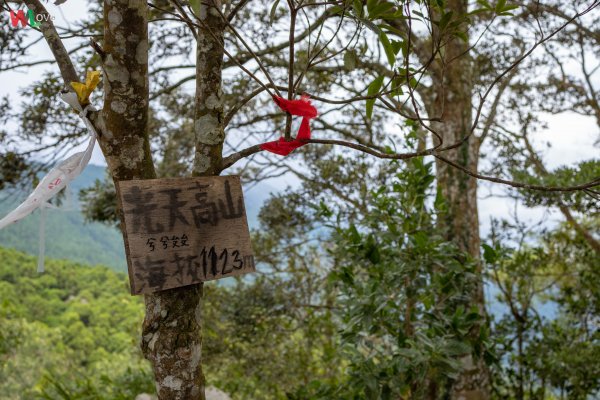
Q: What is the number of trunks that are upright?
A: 3